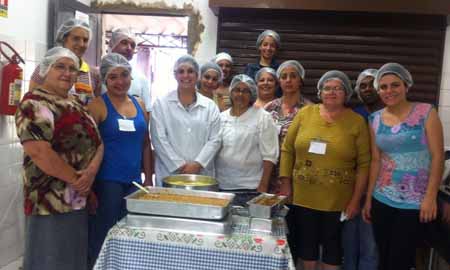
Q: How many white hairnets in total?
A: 14